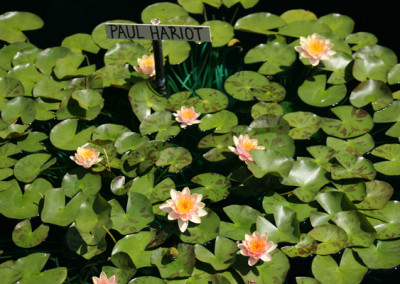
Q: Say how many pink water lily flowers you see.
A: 8